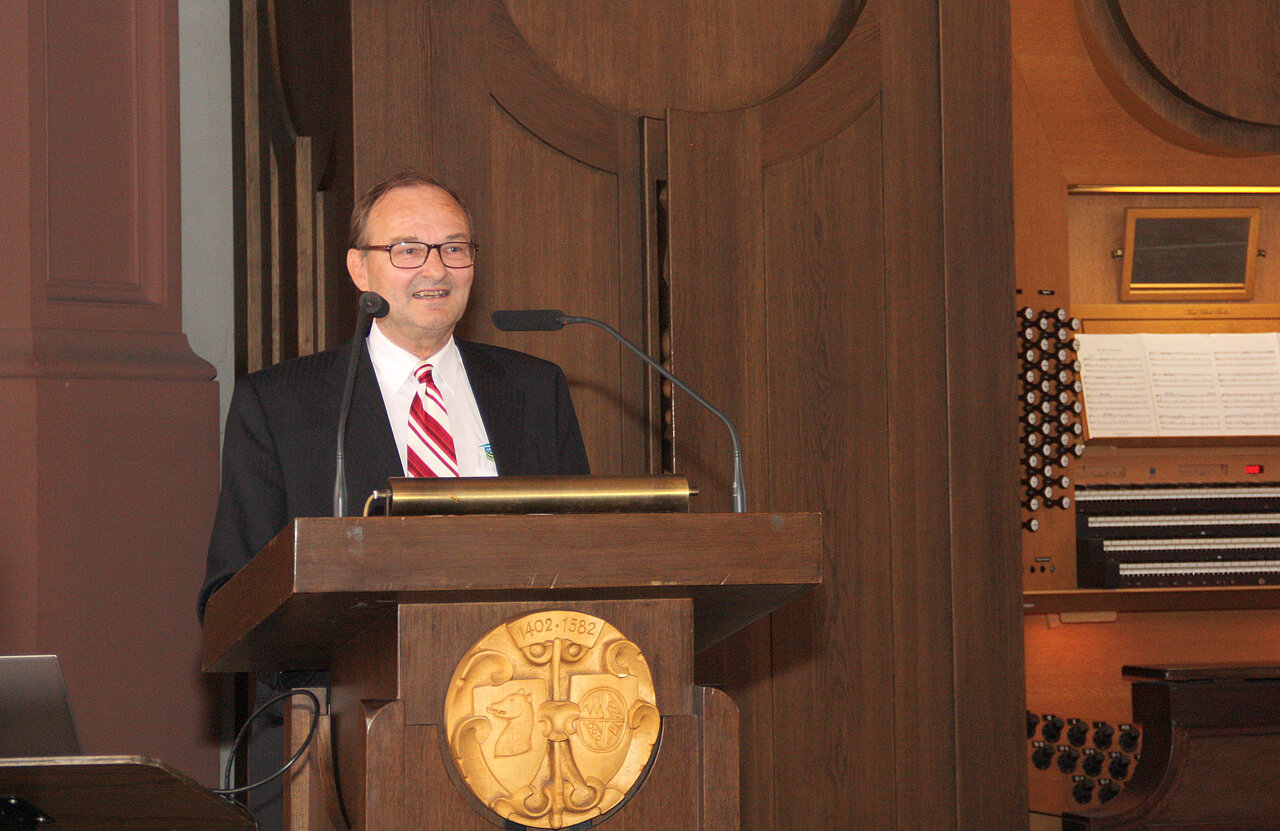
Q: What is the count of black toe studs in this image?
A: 11